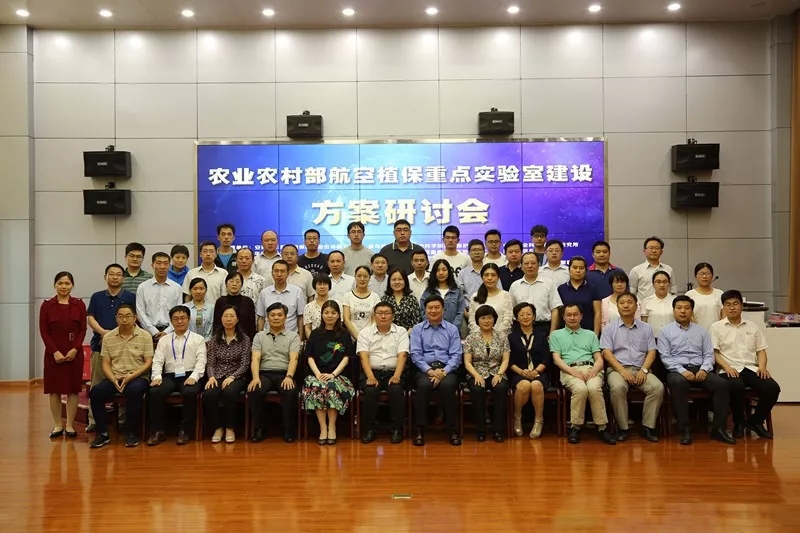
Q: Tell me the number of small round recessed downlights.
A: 9